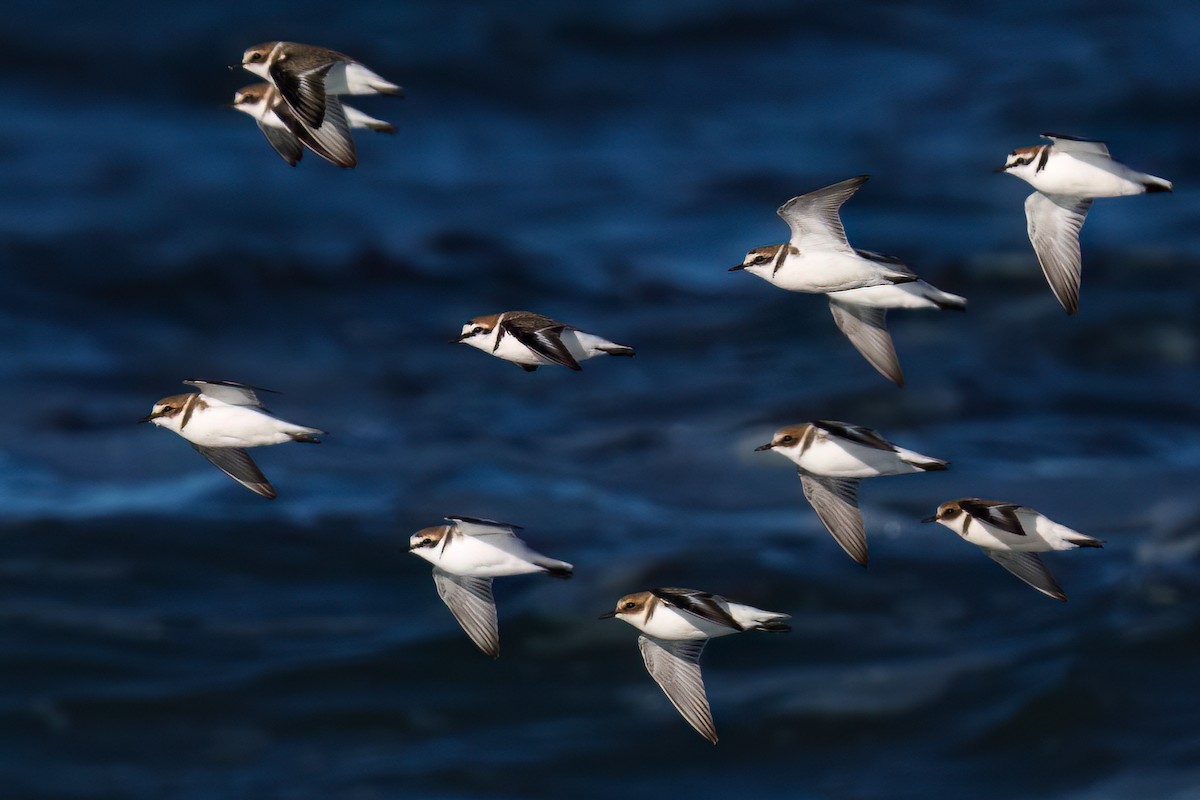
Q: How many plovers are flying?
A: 11